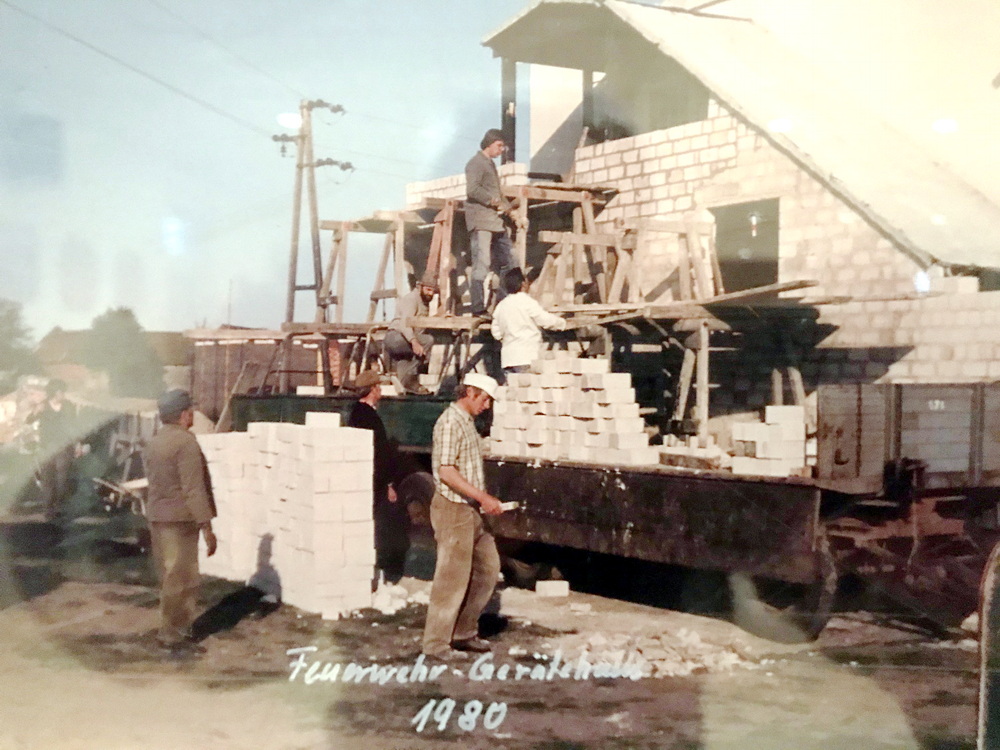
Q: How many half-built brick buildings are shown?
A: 1